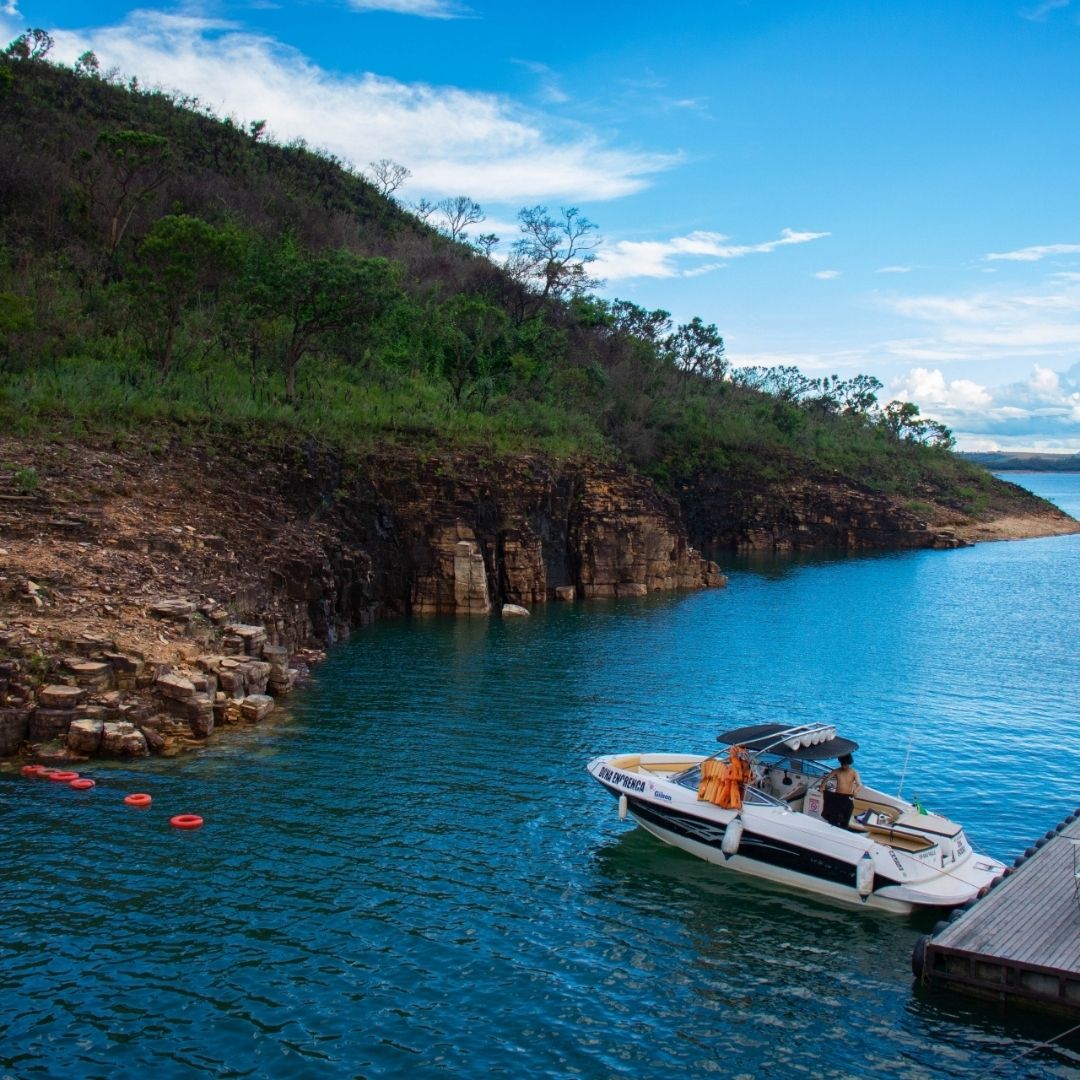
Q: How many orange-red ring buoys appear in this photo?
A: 6